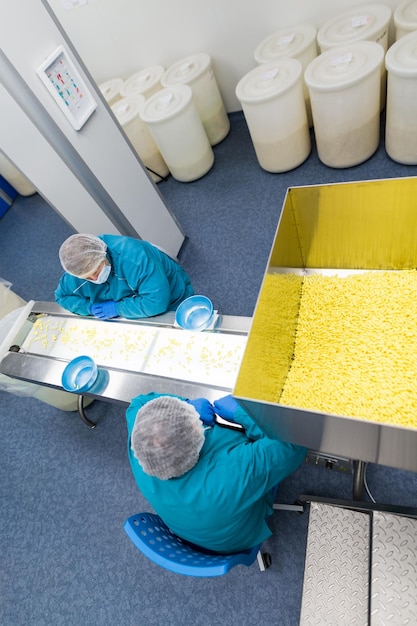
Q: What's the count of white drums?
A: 12